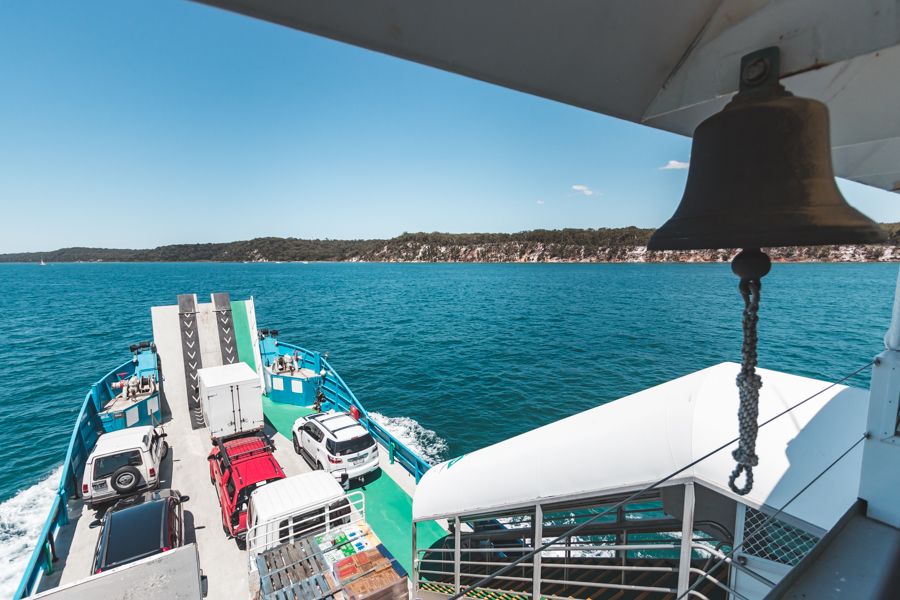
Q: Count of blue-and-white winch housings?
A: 2